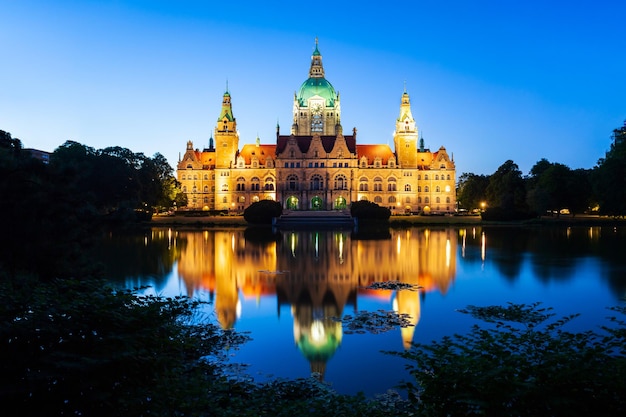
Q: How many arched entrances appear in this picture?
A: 3